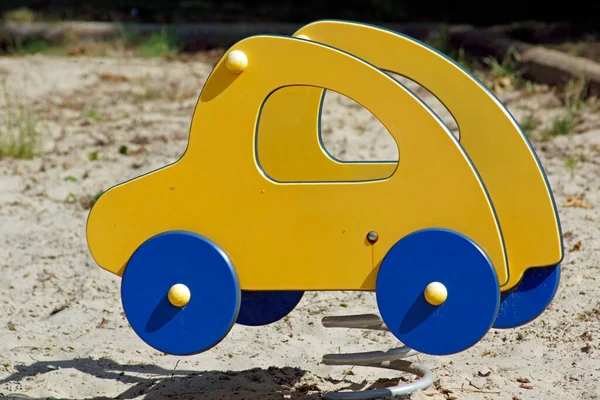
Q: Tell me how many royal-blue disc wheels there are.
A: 4